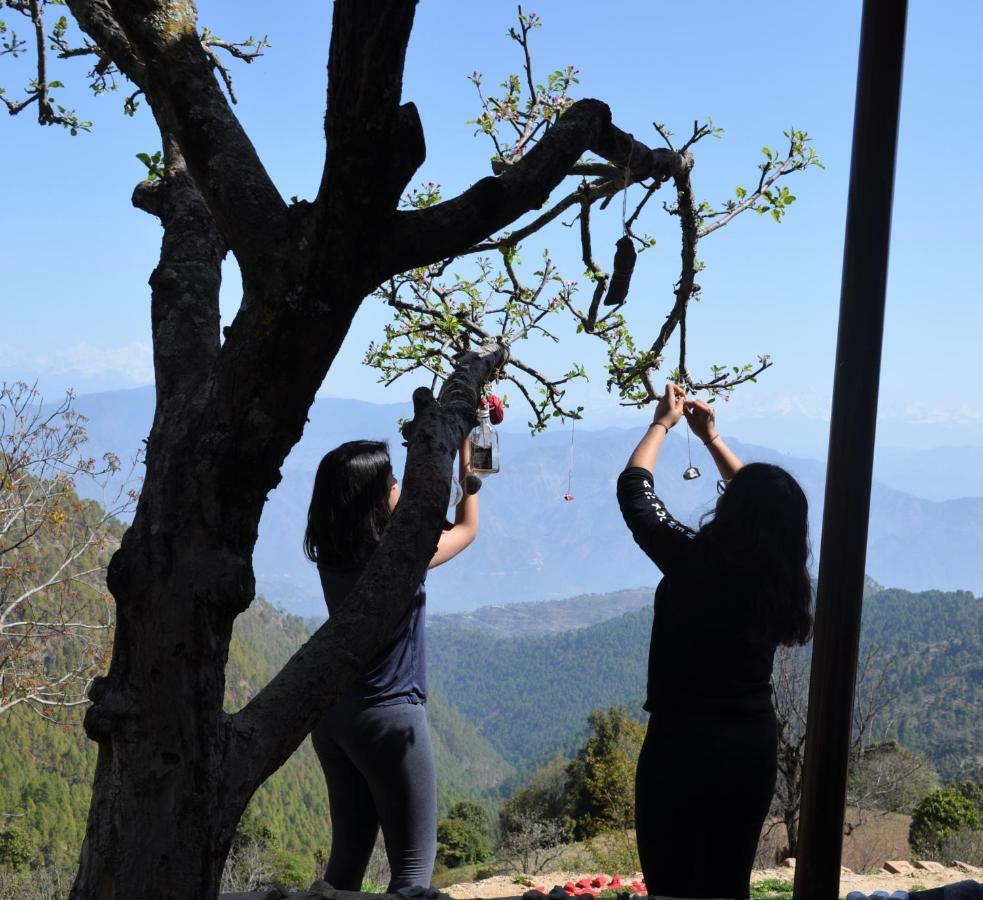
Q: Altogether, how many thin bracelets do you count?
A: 2